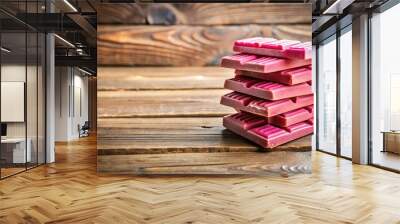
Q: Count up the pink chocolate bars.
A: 7